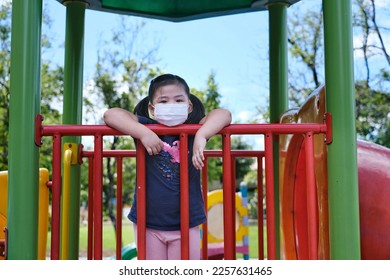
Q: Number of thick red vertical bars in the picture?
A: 7